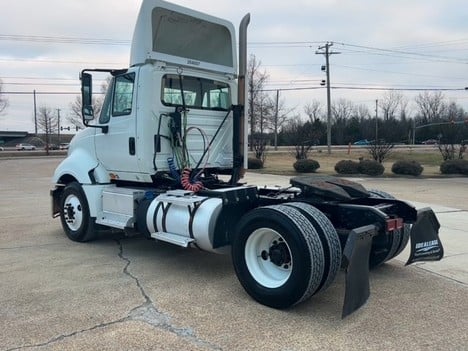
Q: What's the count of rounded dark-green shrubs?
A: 6